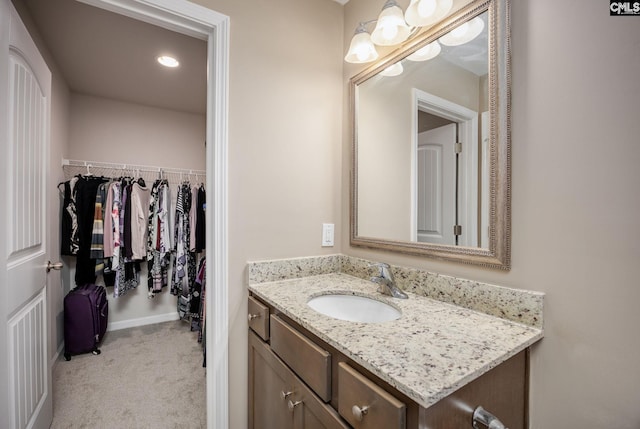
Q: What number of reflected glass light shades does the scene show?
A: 3